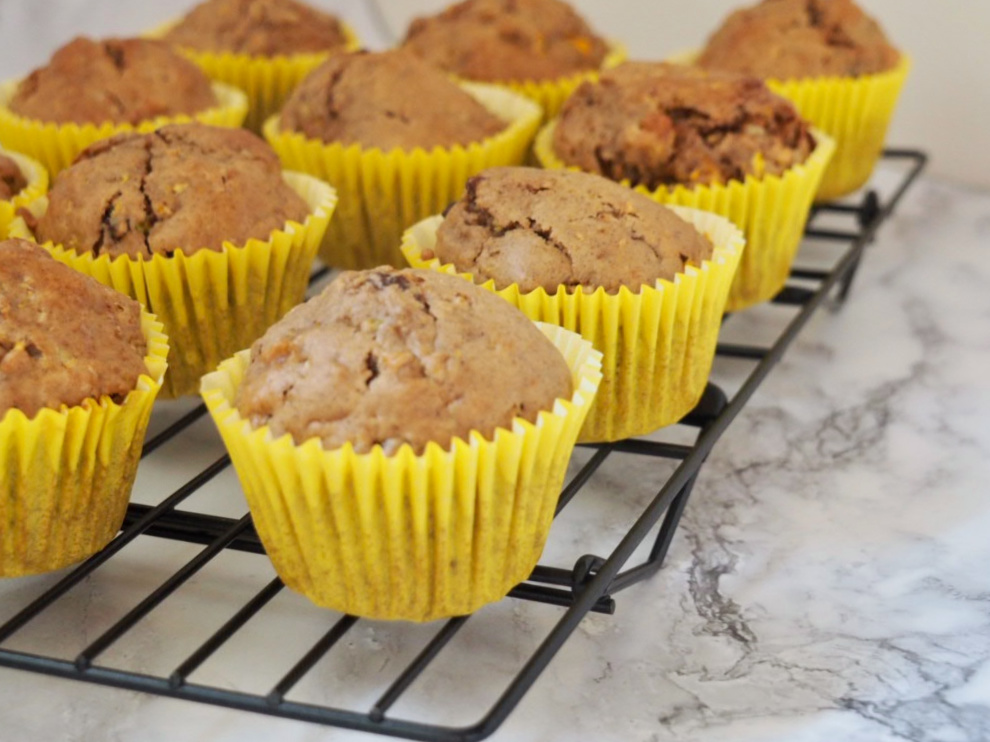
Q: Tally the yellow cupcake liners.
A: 11